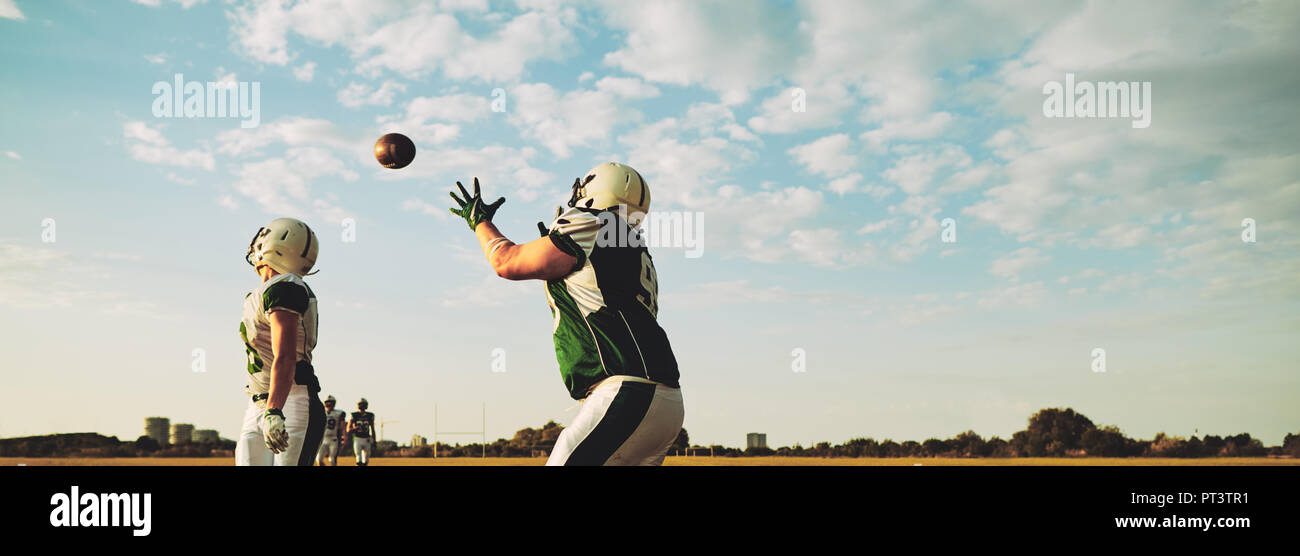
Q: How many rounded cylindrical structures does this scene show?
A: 3